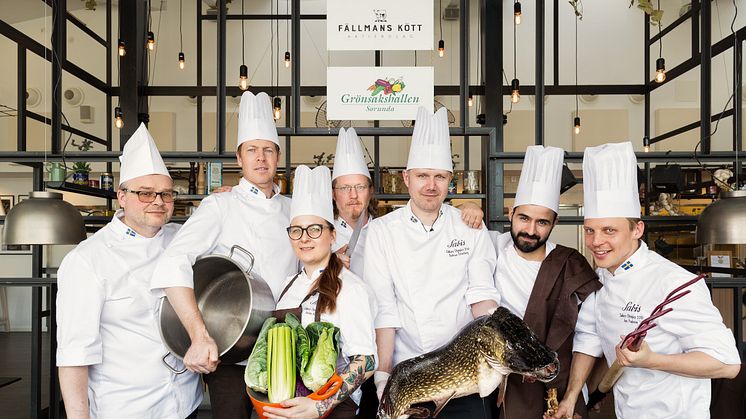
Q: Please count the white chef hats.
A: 7